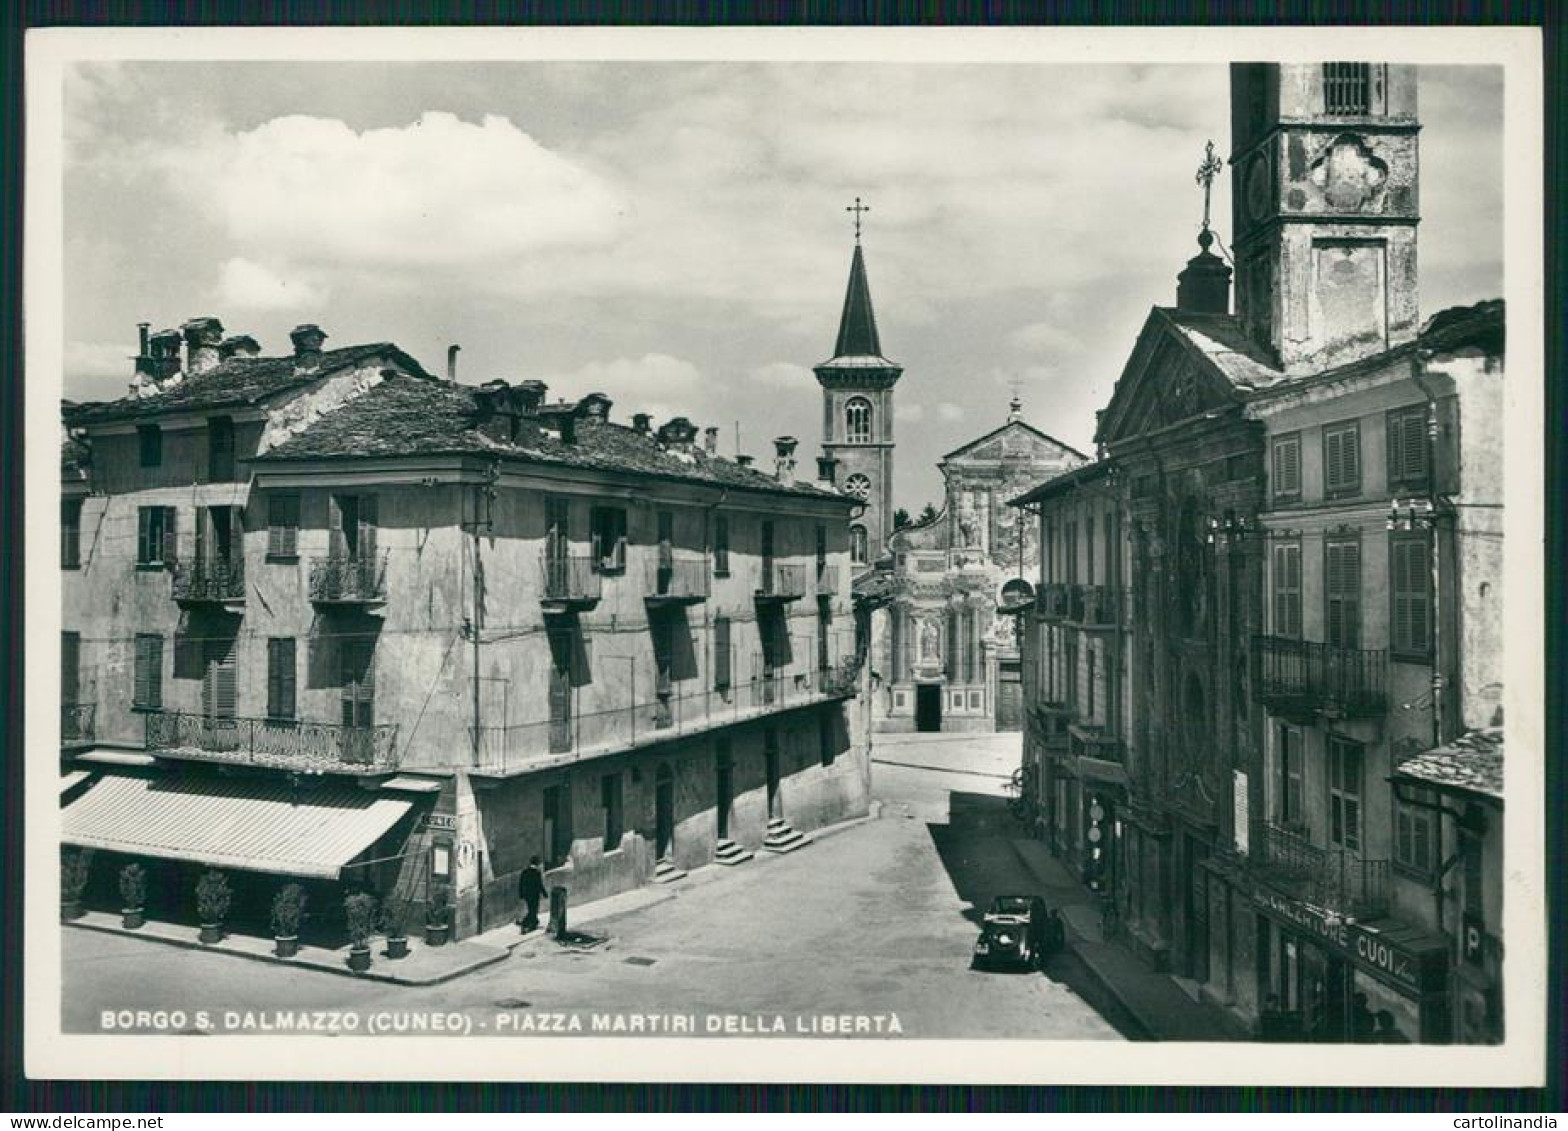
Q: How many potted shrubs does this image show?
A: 7